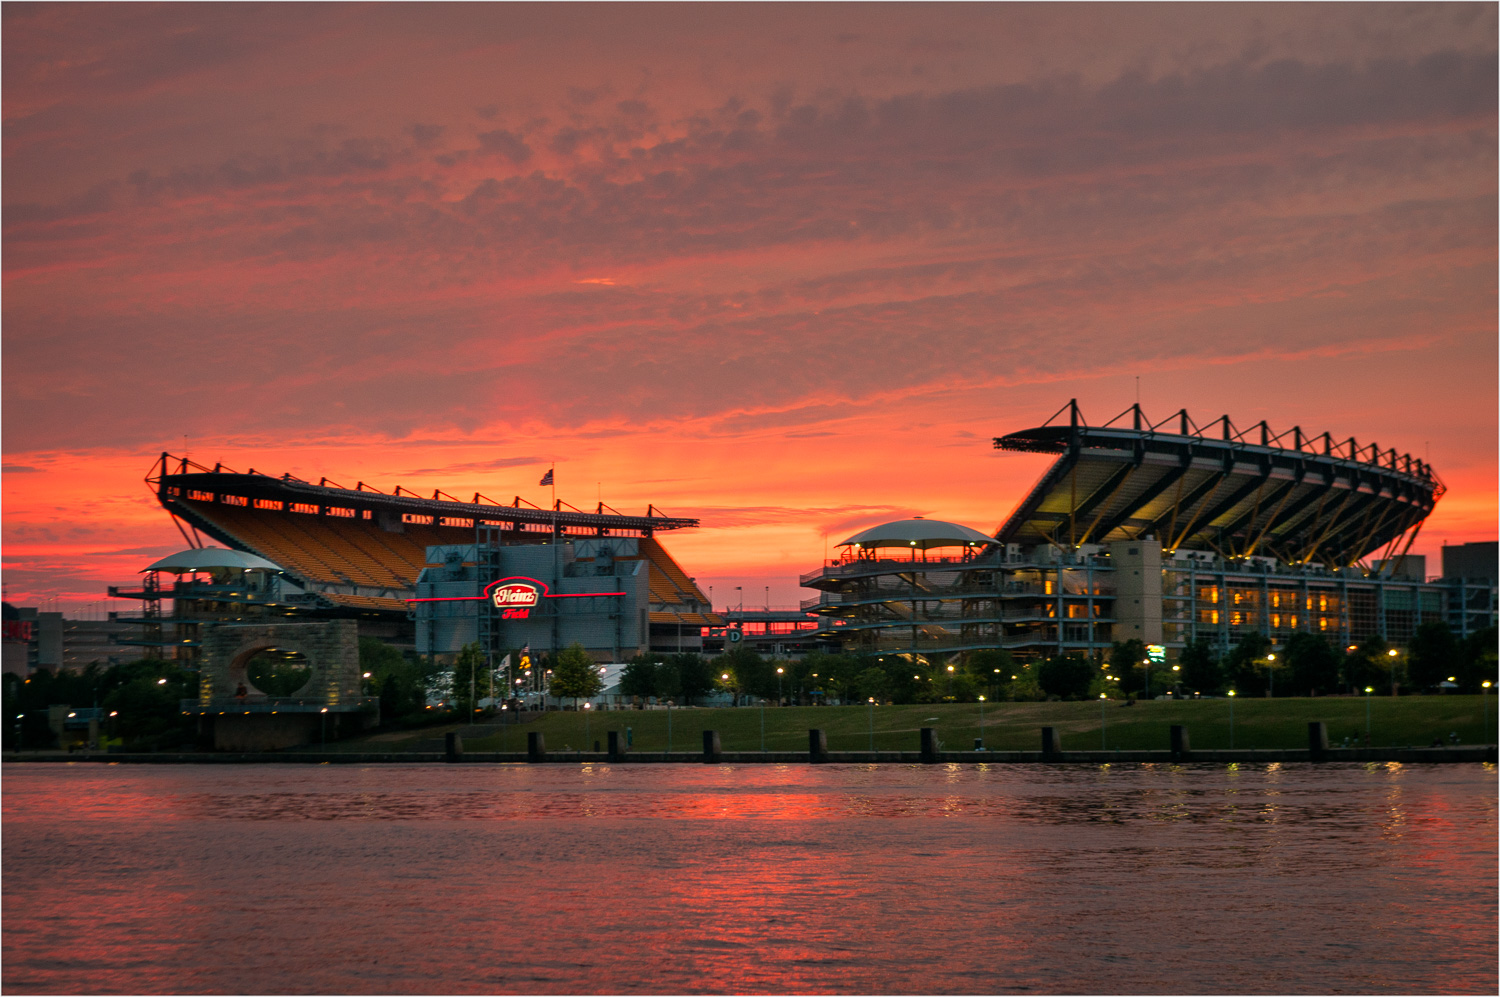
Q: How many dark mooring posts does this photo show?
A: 9